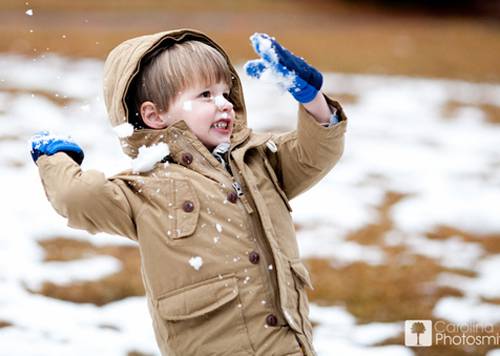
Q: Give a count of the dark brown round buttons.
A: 5